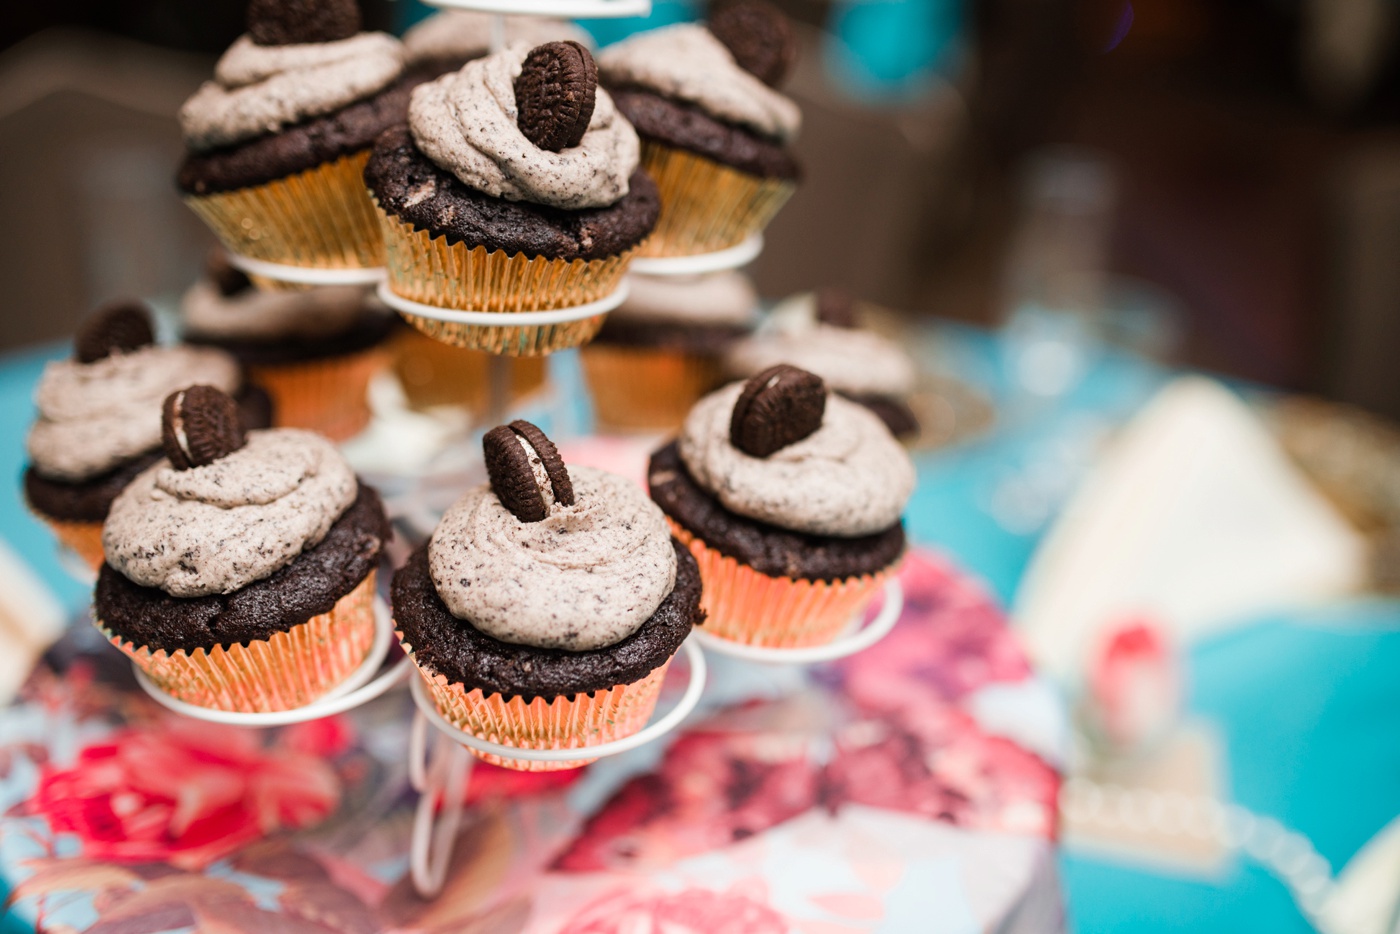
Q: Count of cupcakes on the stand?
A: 12